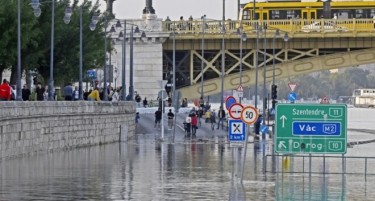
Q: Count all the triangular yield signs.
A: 1